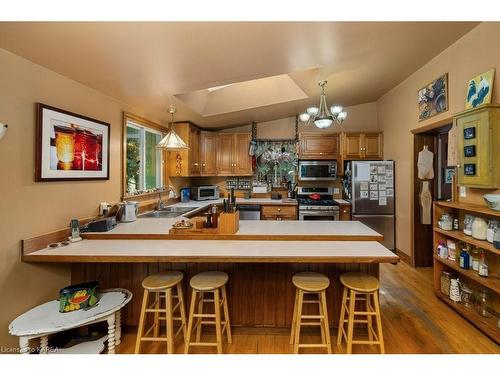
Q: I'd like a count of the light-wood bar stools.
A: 4